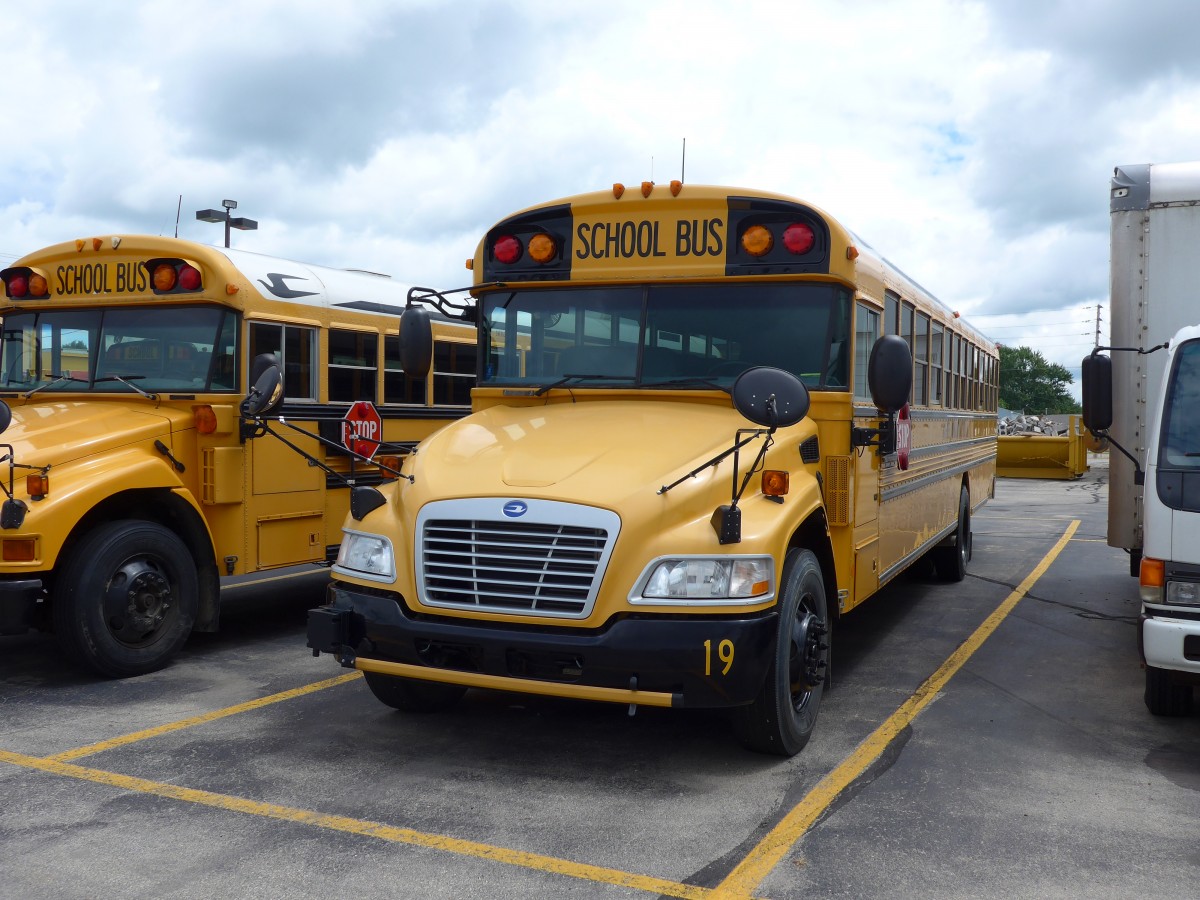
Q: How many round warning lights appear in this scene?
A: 8